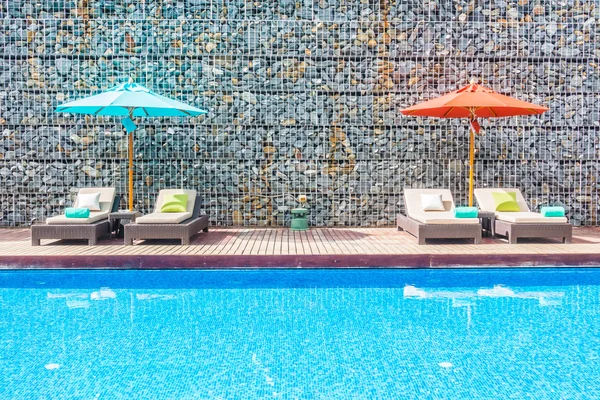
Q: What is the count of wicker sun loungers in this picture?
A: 4